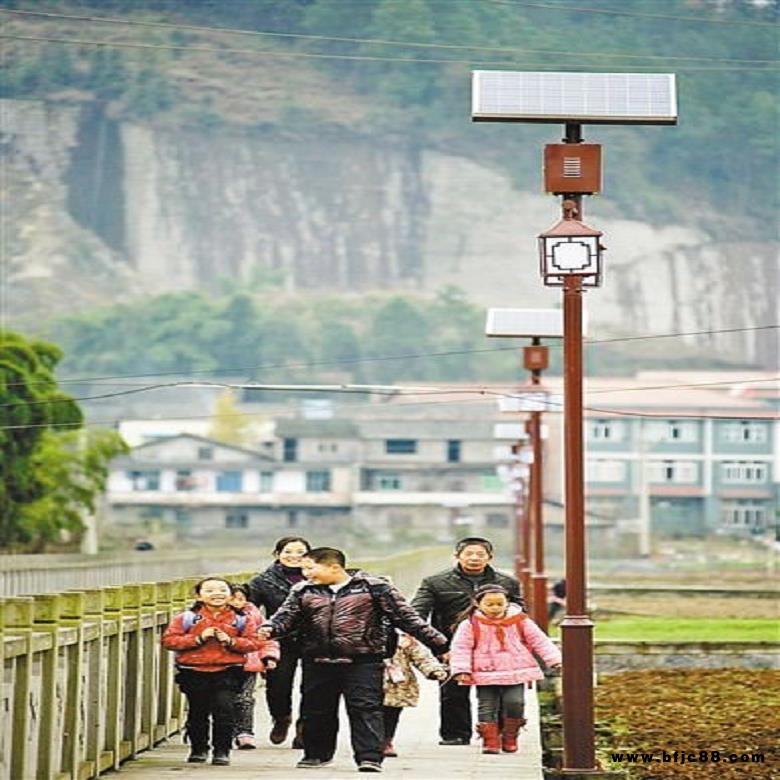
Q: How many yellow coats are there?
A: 1